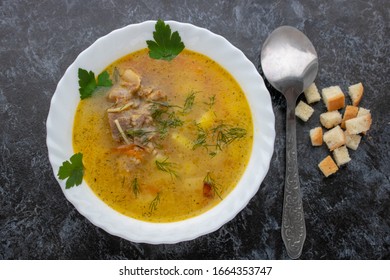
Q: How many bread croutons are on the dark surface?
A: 13